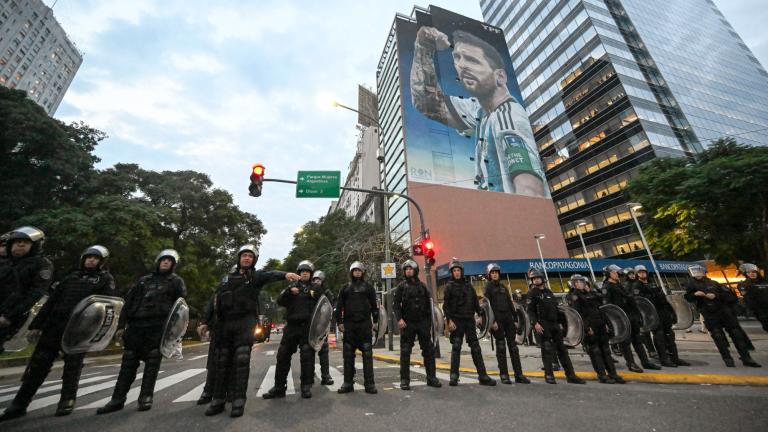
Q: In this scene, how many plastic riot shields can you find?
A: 12